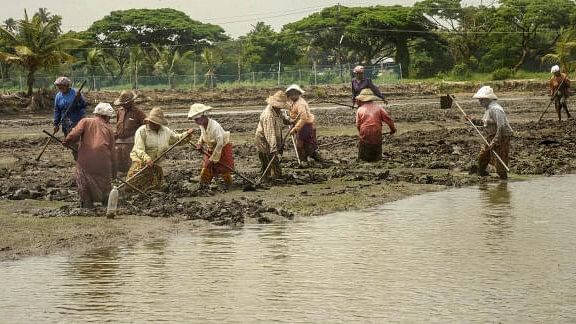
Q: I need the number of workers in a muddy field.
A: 11